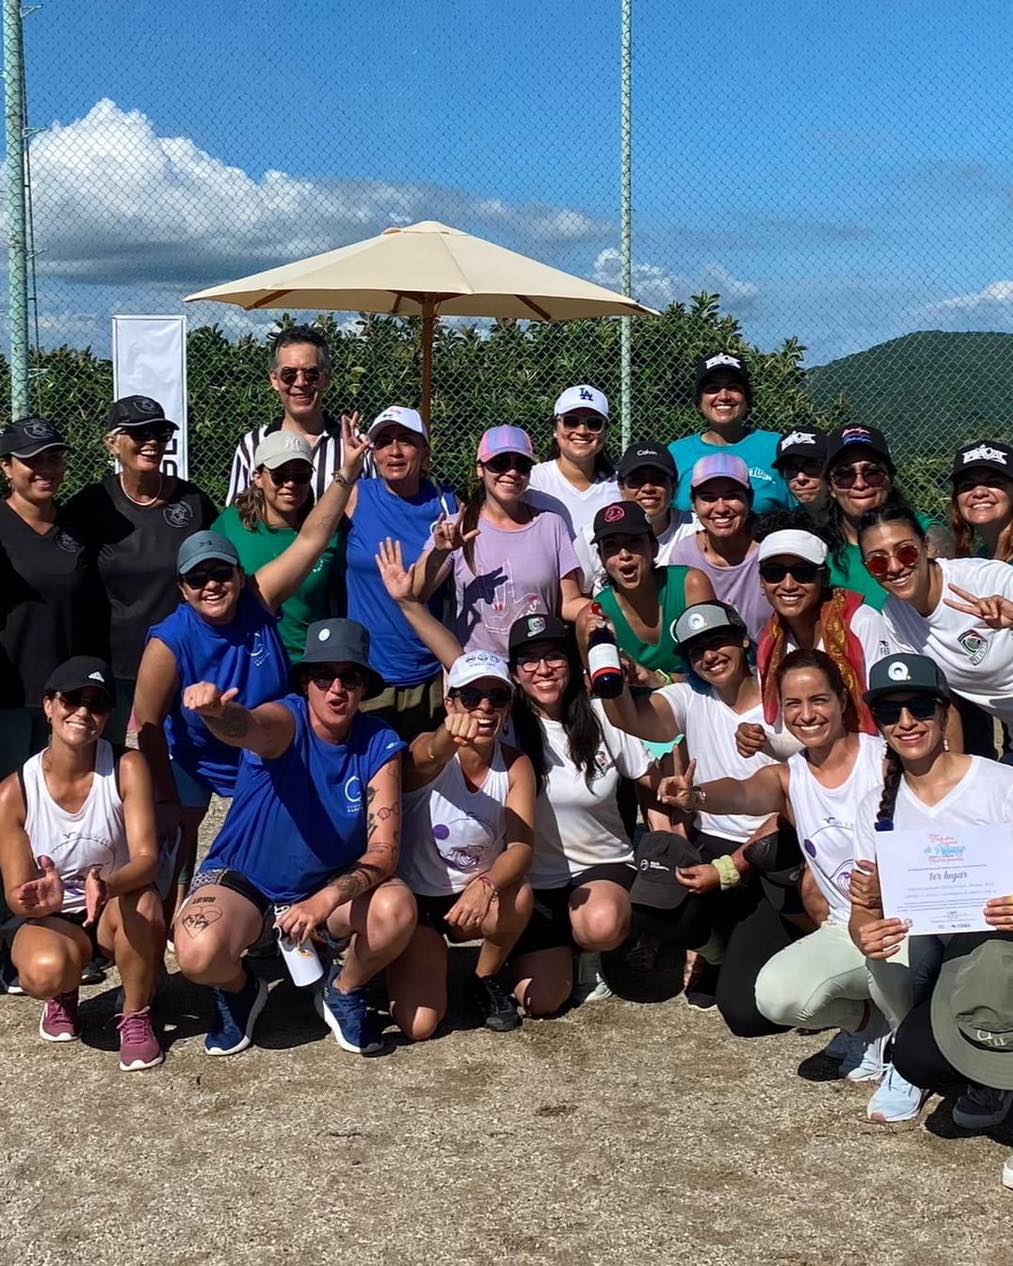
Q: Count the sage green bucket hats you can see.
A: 1